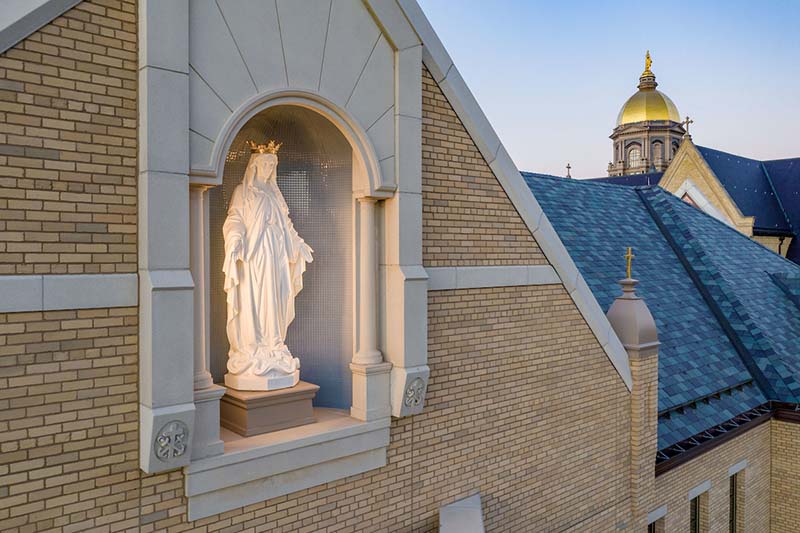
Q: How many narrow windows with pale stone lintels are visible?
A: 3